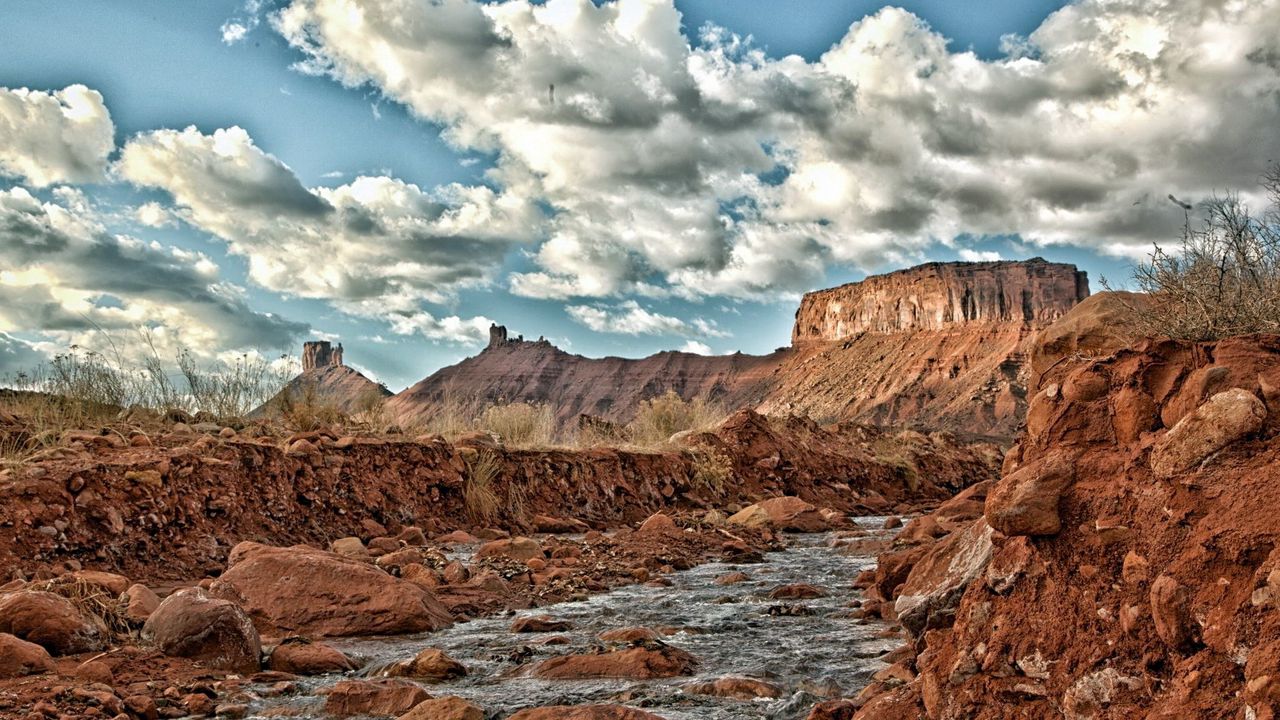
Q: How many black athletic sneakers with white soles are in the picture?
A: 0